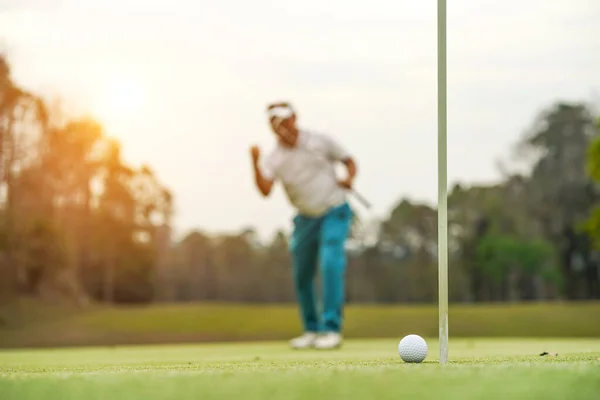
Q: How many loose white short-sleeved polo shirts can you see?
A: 1